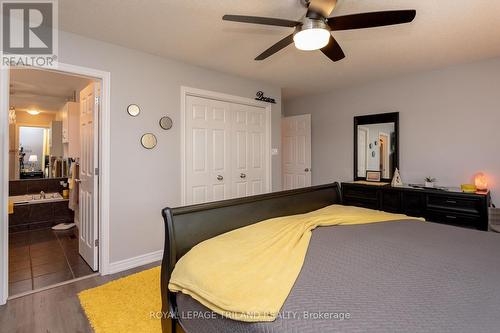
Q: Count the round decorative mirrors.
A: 3